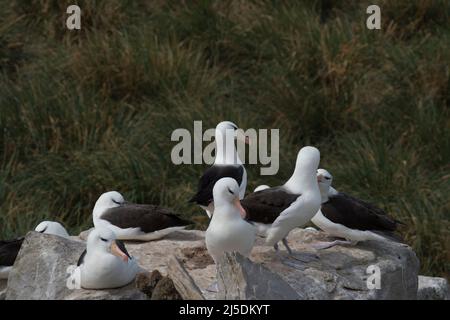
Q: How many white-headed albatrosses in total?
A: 8